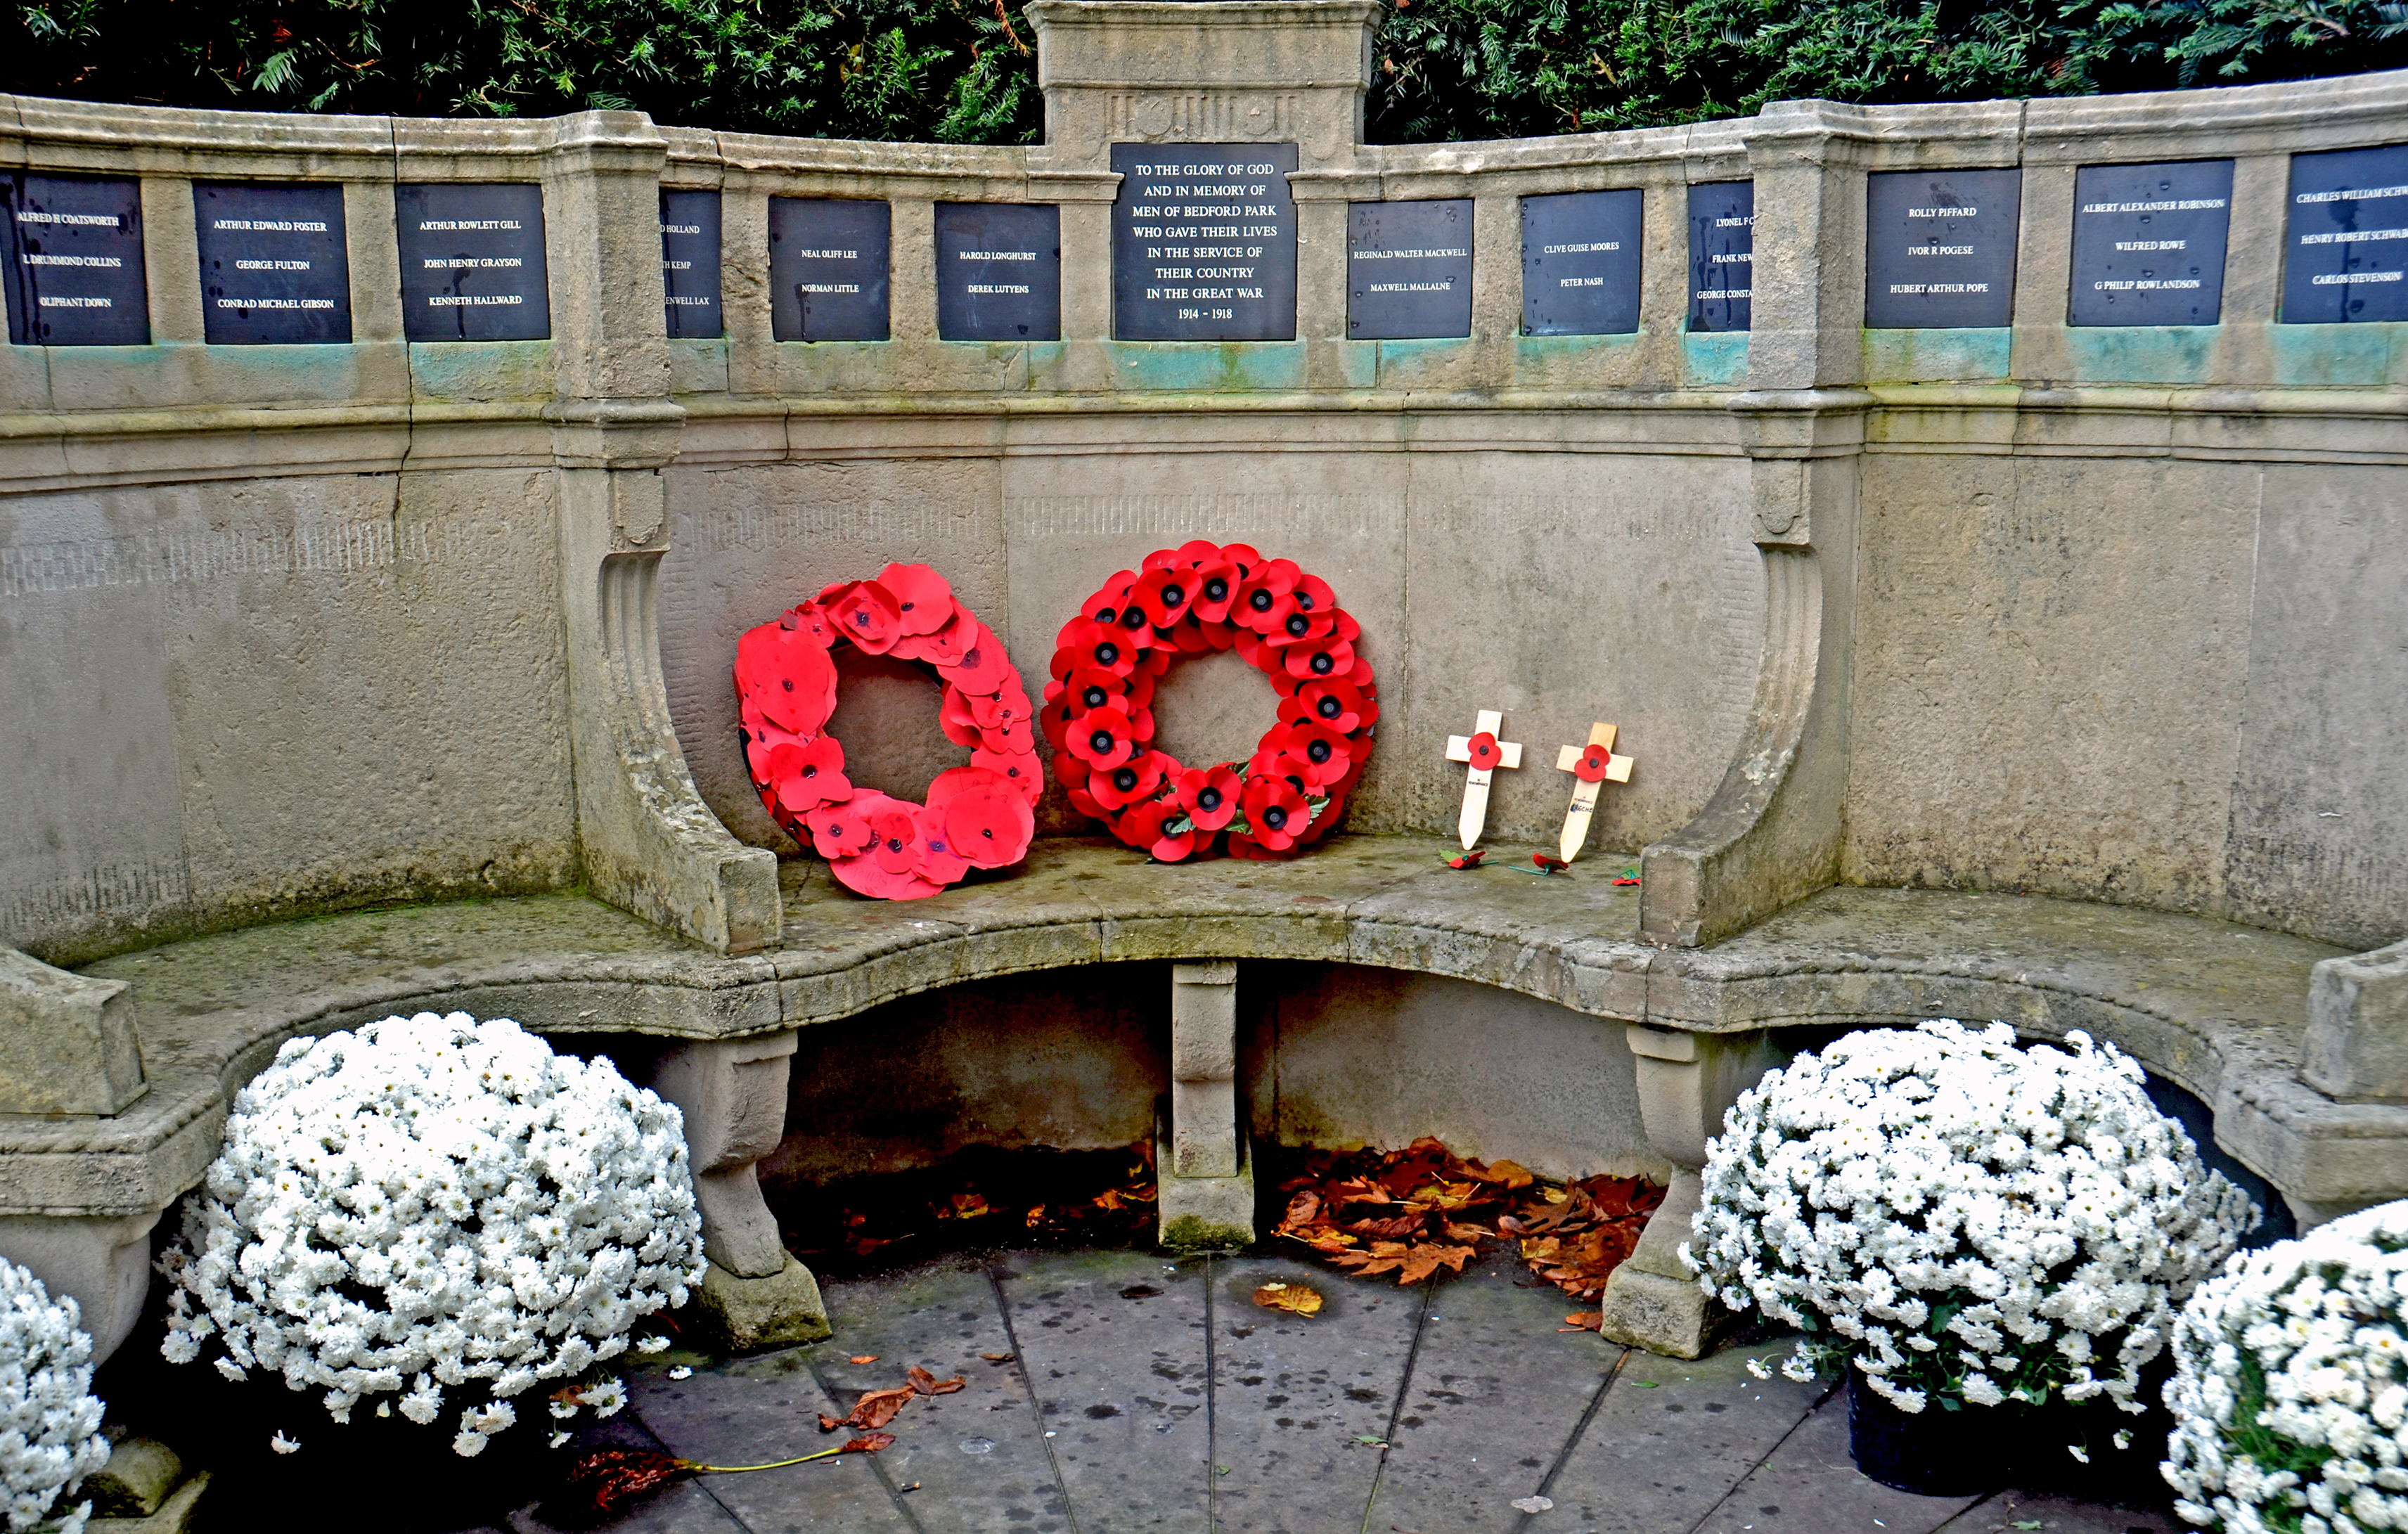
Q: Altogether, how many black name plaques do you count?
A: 12